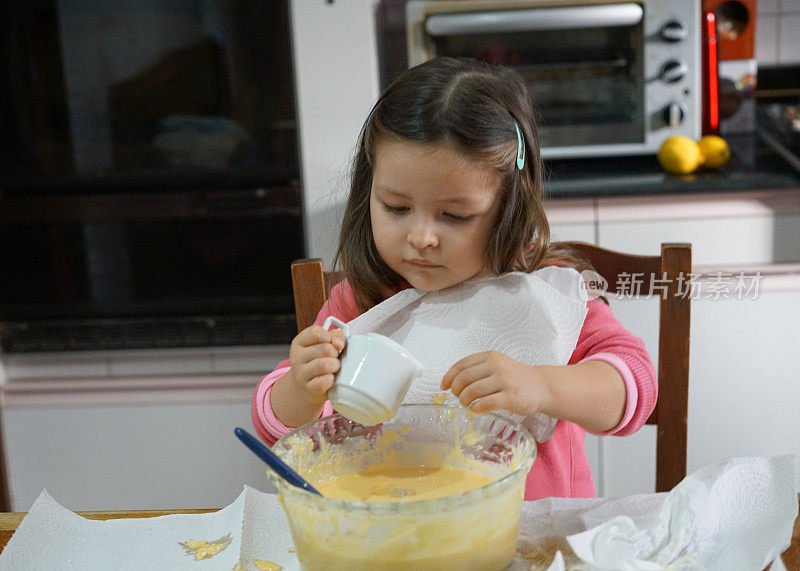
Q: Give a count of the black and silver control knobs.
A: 3